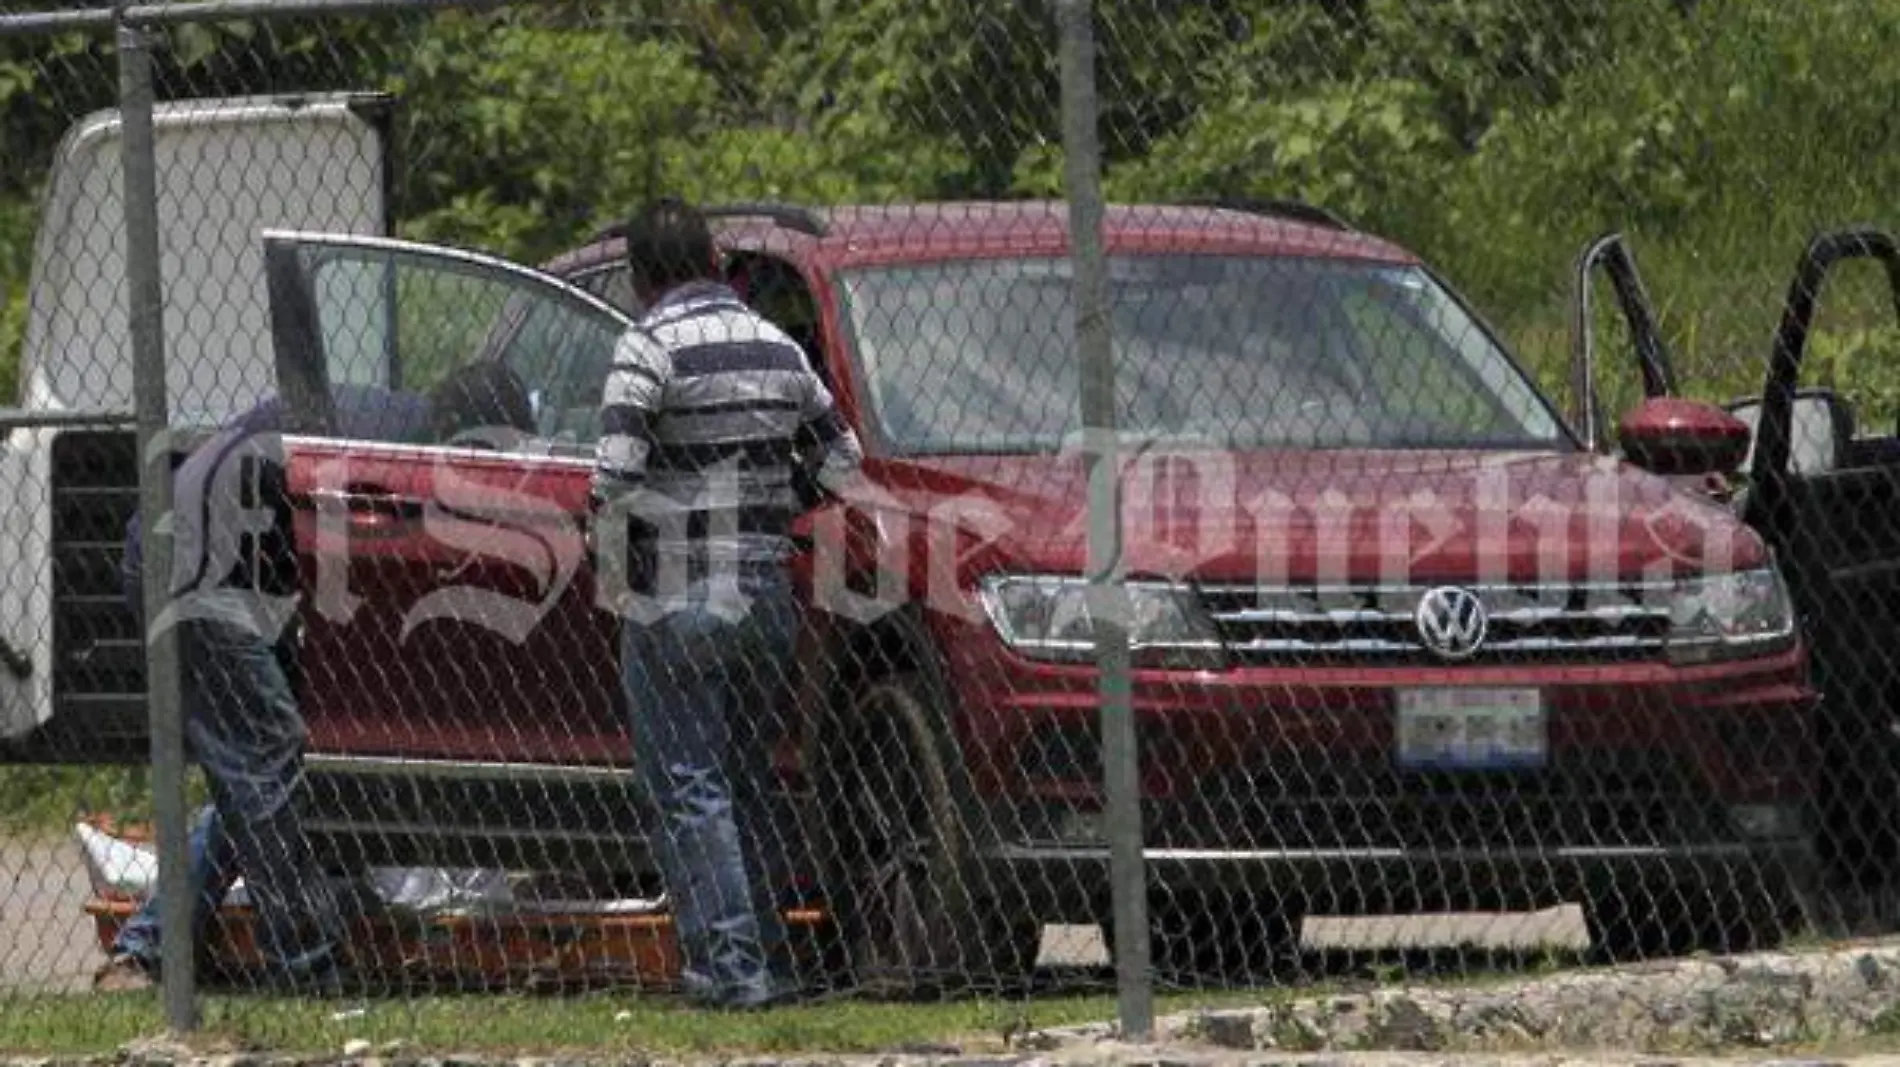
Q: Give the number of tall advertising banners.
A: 0